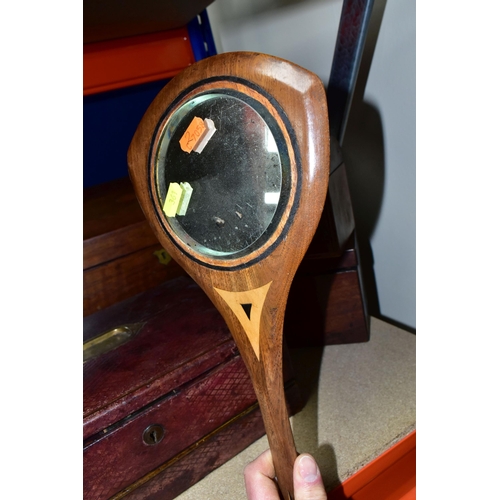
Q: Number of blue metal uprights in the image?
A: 1